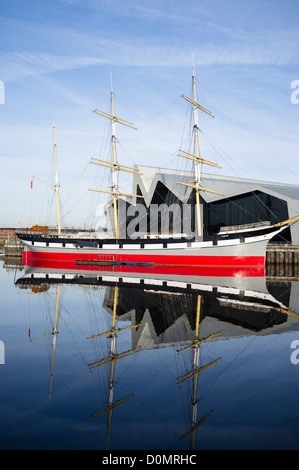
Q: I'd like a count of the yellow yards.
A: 10